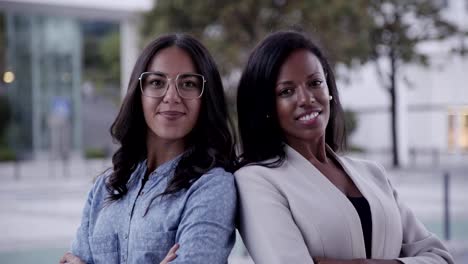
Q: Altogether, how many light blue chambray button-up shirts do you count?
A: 1